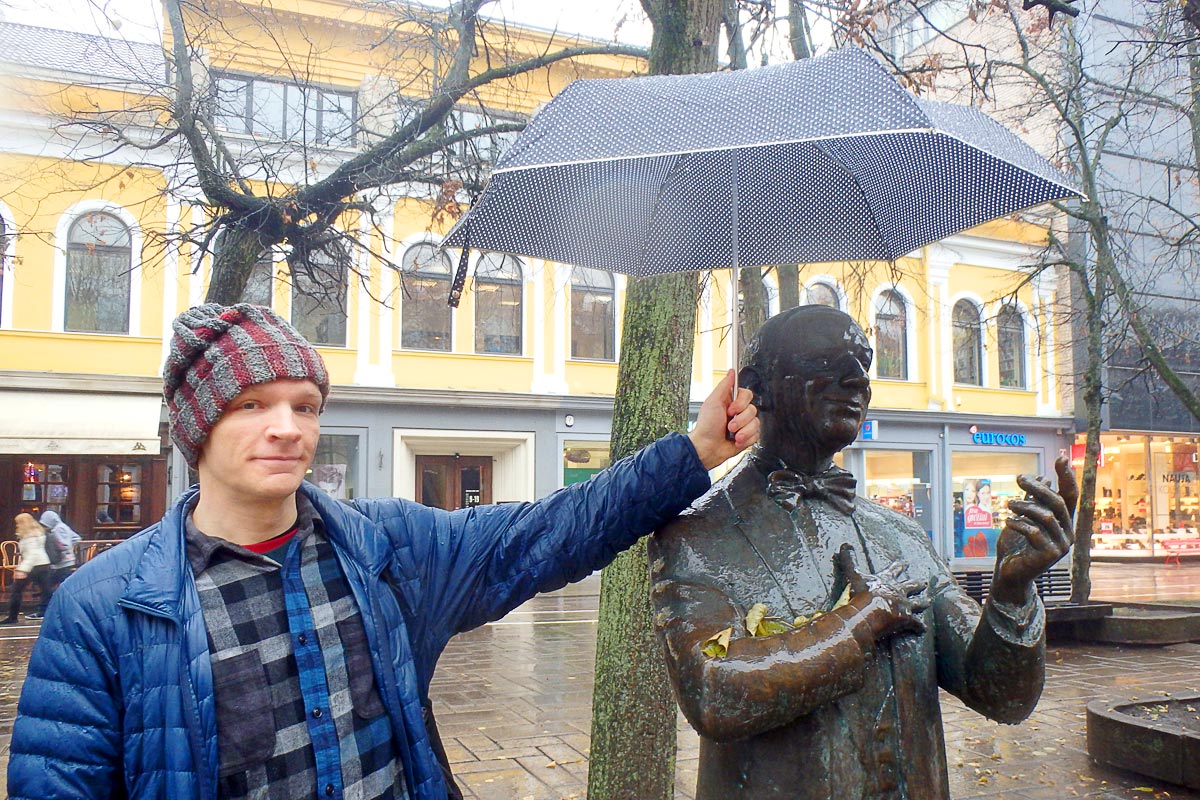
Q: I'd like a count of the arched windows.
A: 12